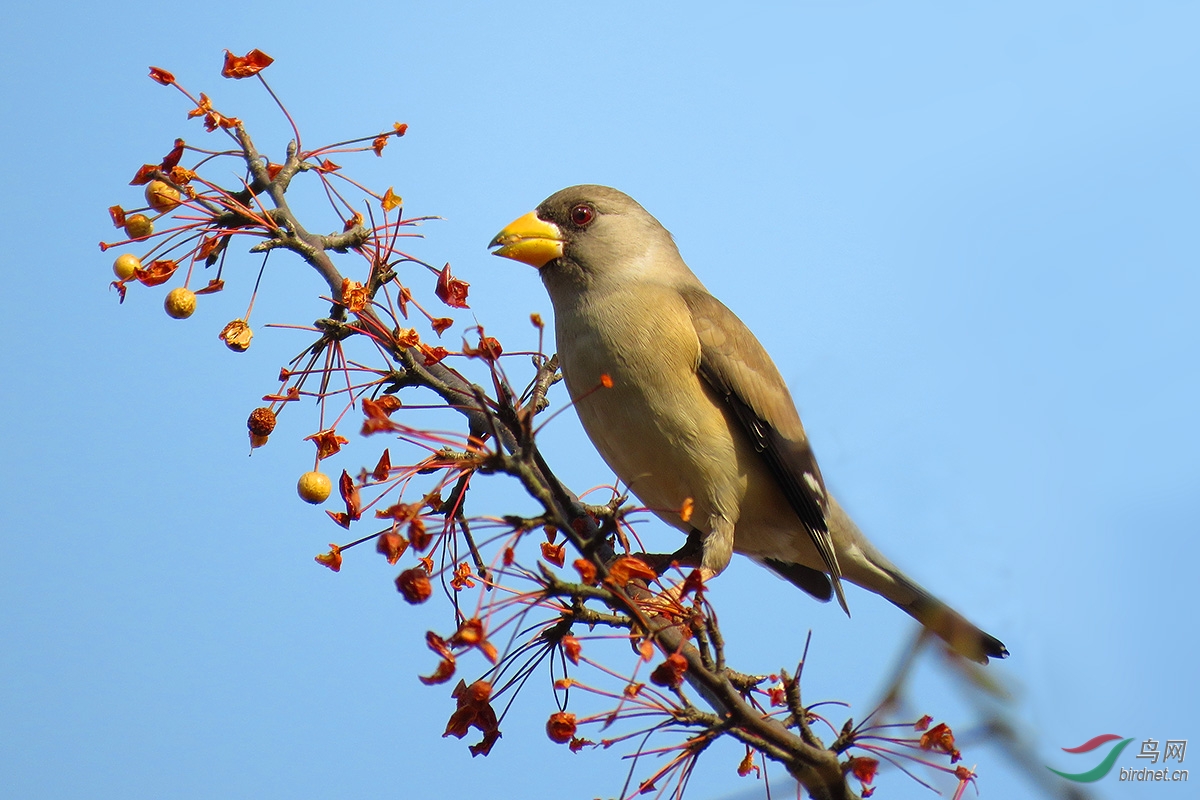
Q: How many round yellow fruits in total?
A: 5